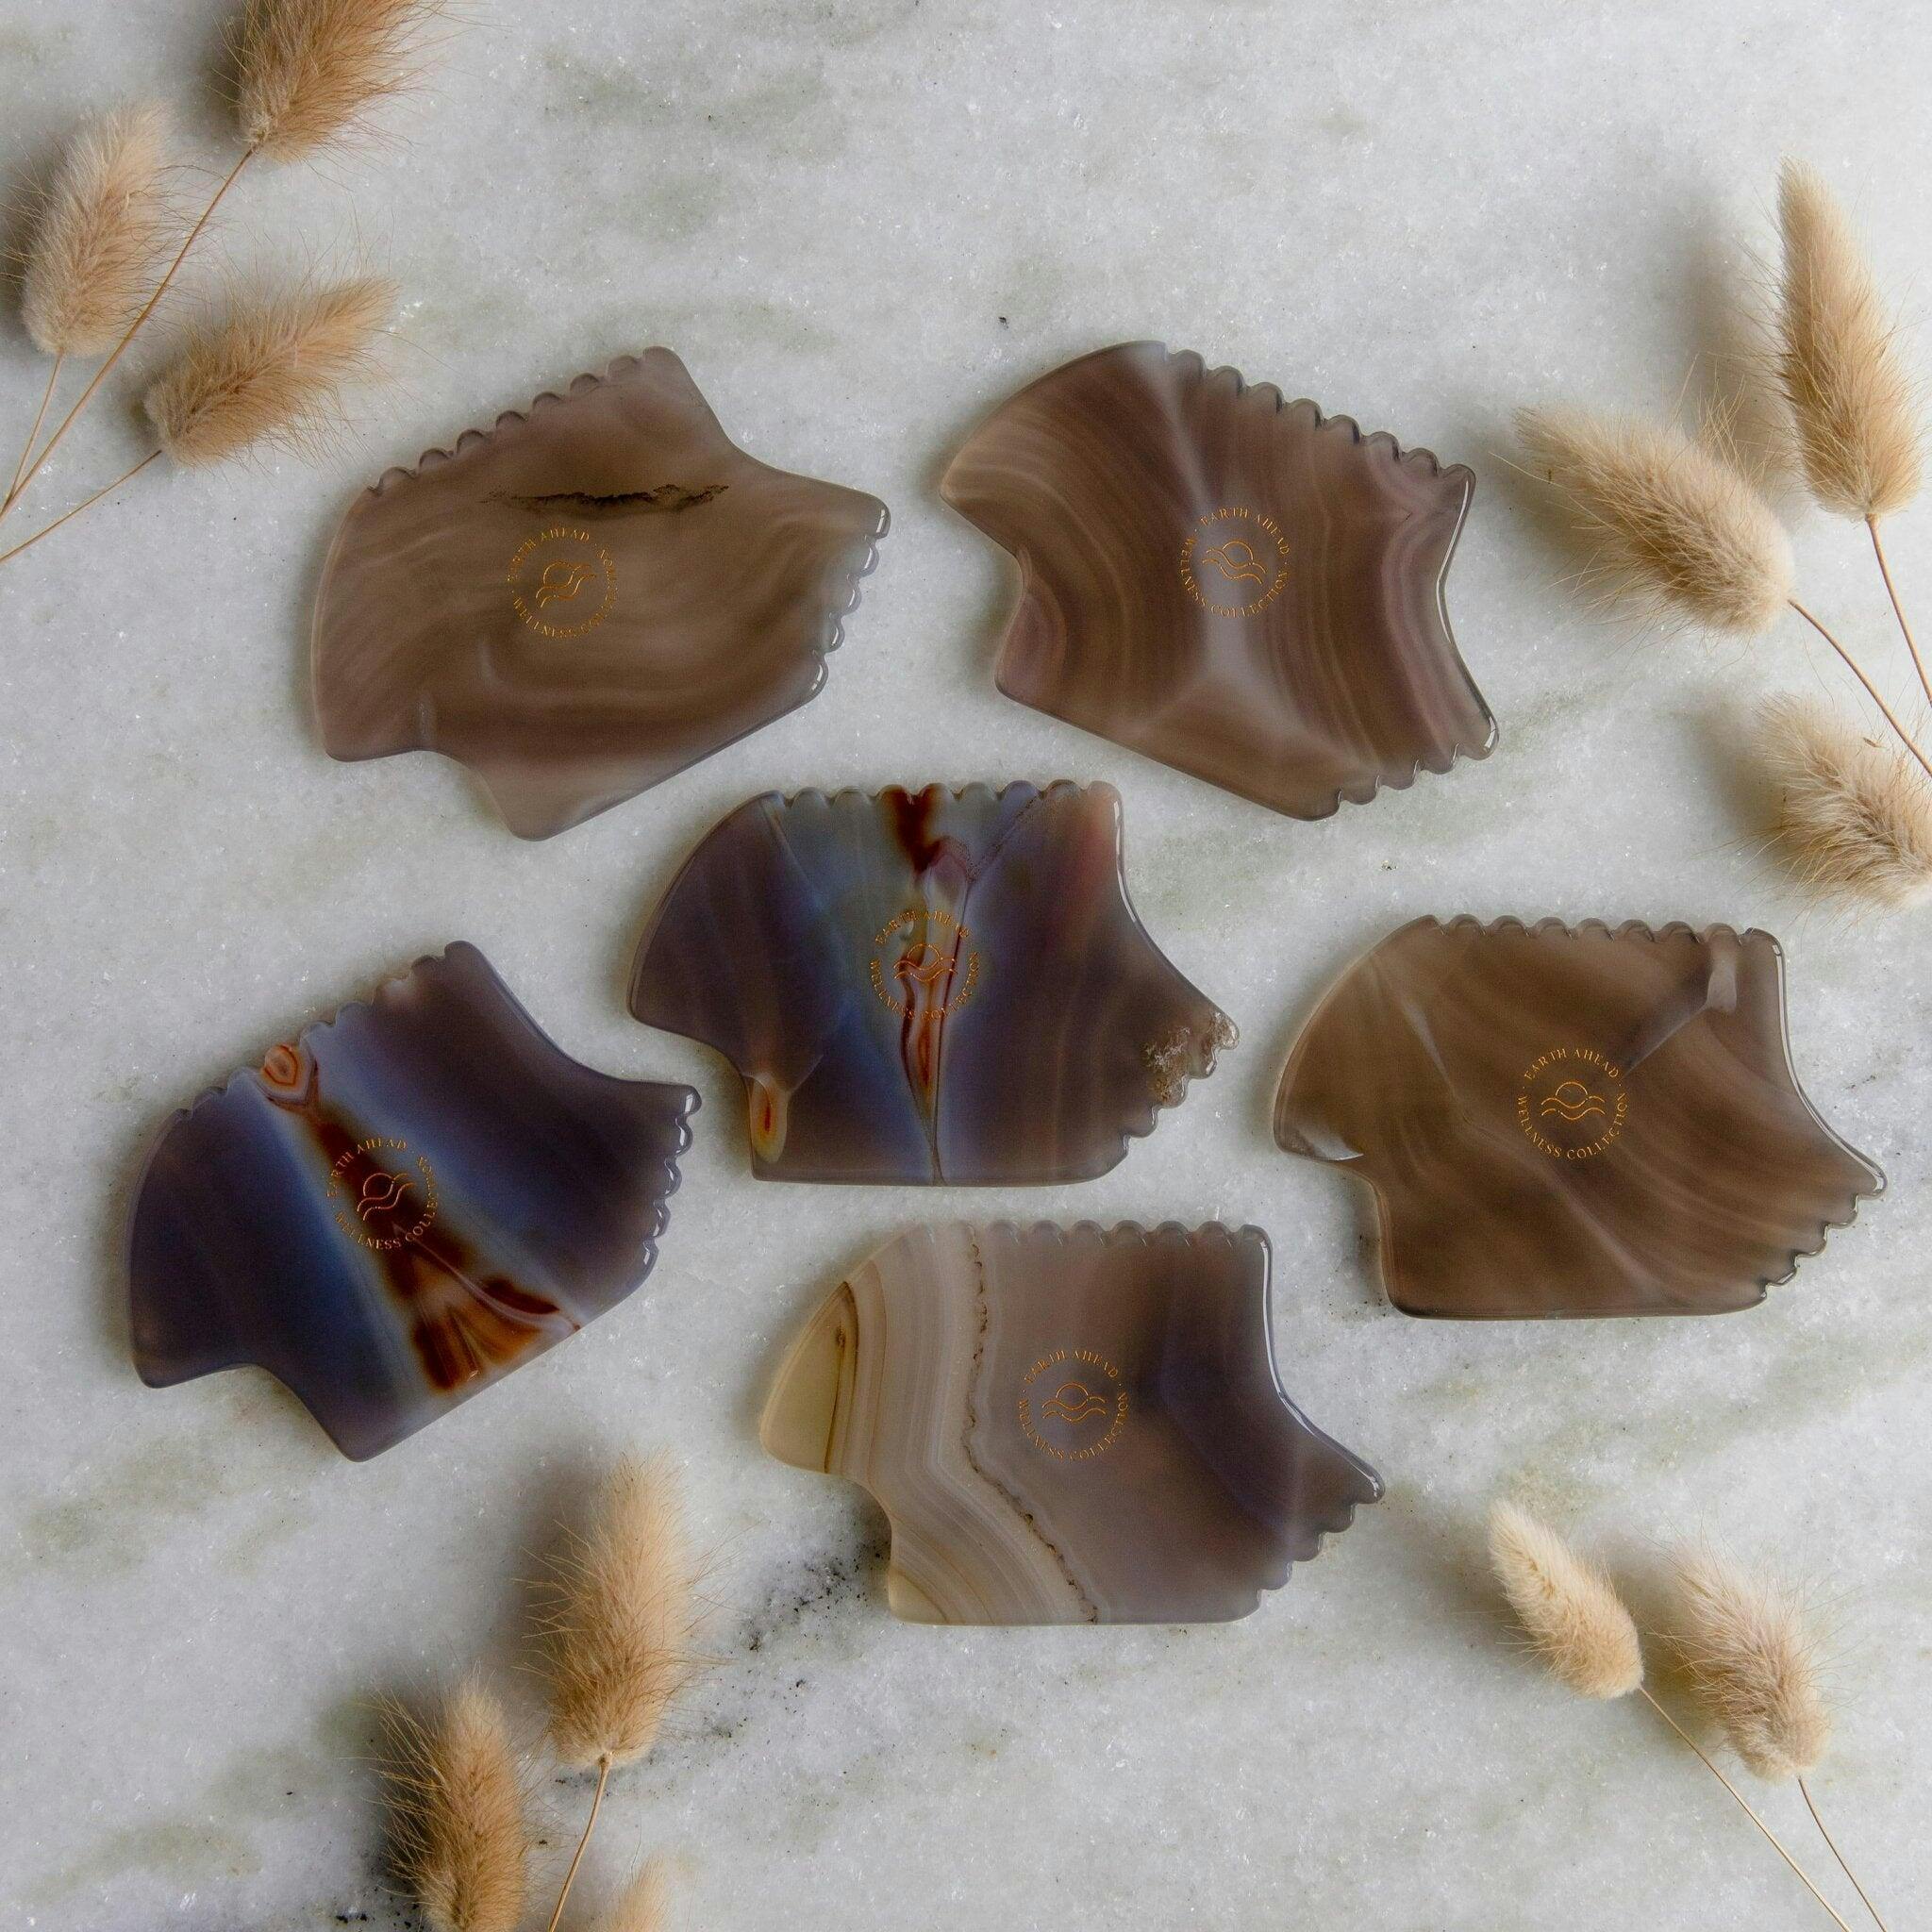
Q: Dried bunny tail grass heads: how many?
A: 11